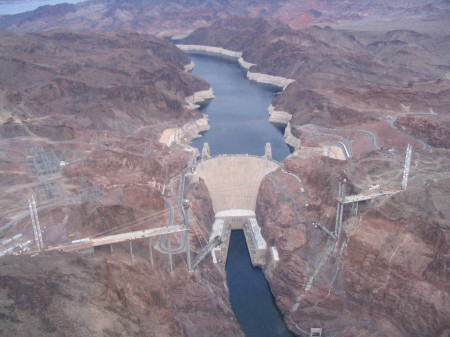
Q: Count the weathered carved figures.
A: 0